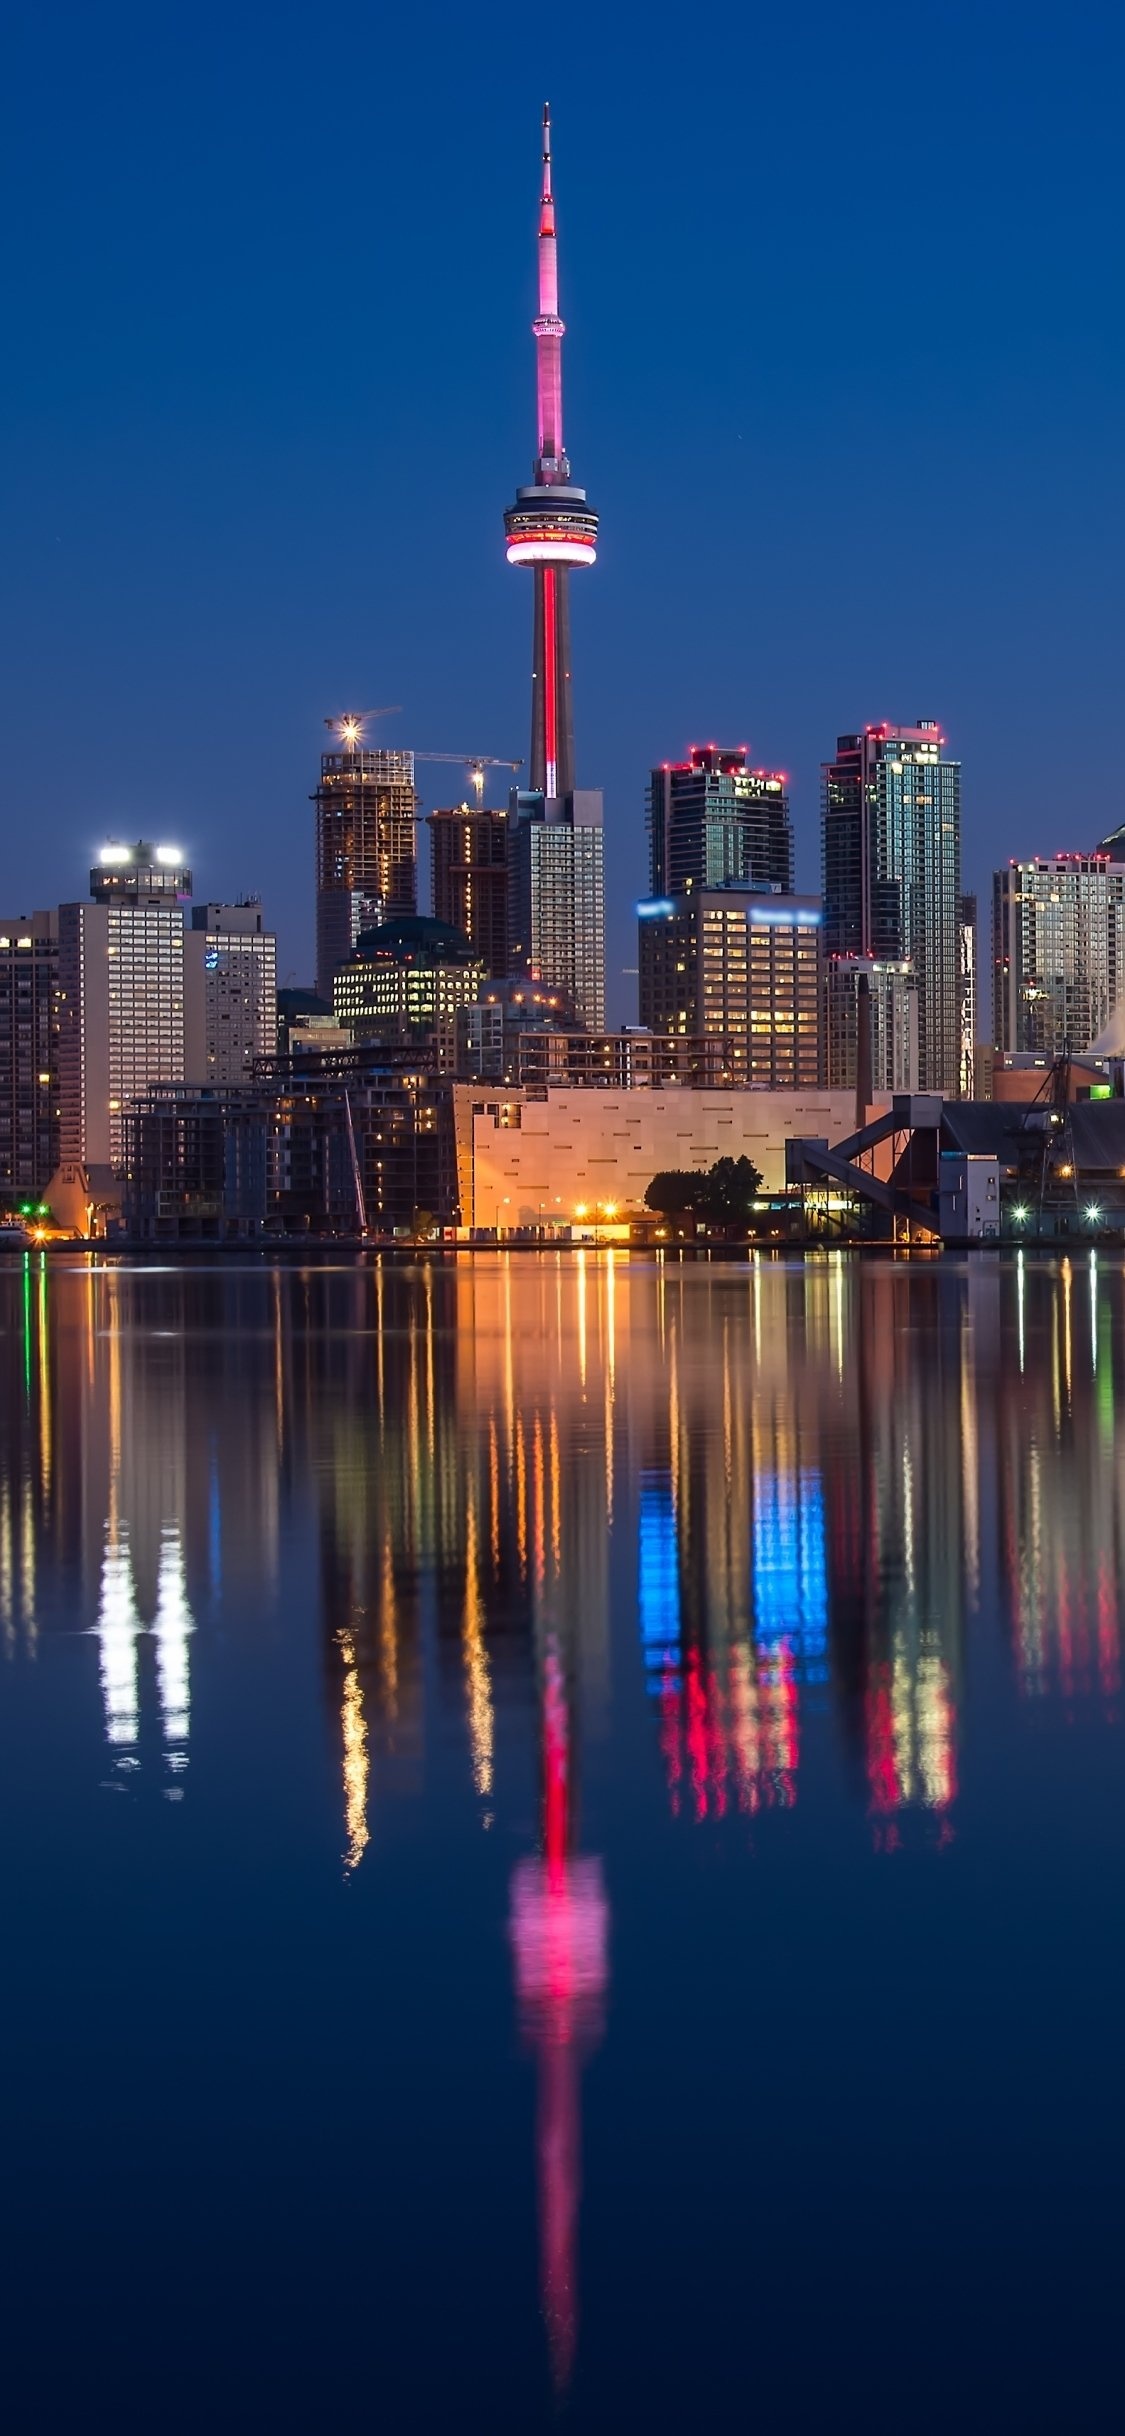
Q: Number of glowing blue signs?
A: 3